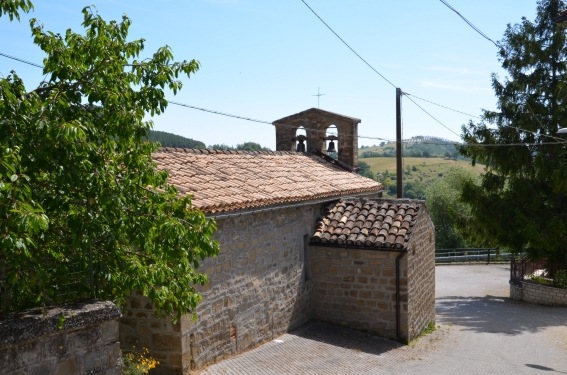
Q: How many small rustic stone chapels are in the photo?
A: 1